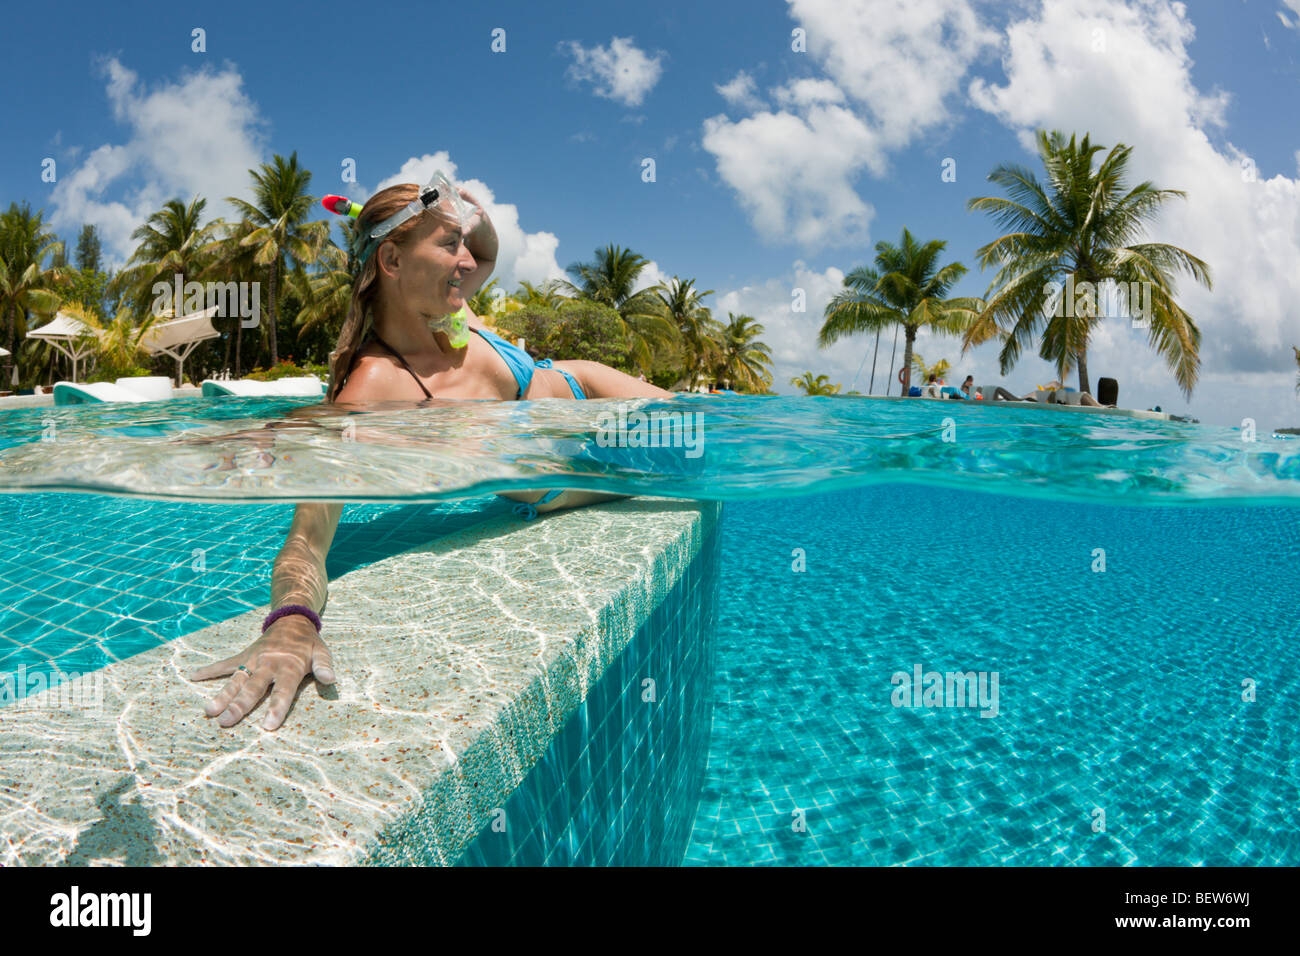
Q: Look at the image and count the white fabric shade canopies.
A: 2